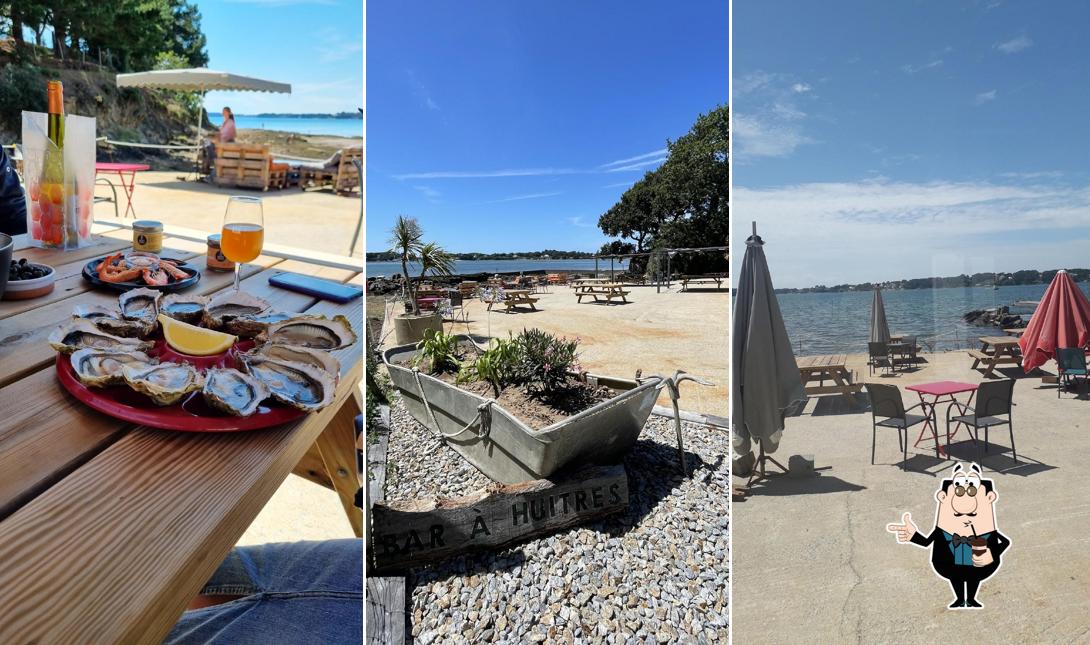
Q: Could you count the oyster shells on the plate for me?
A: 12